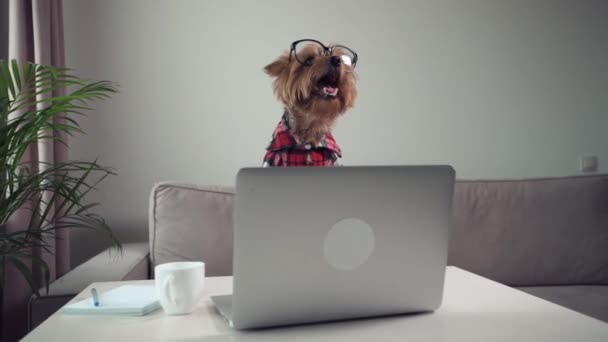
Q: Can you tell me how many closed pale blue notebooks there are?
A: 1